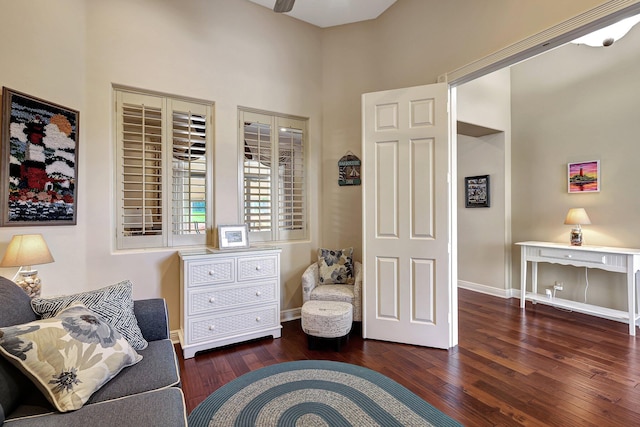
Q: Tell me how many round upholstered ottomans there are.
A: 1